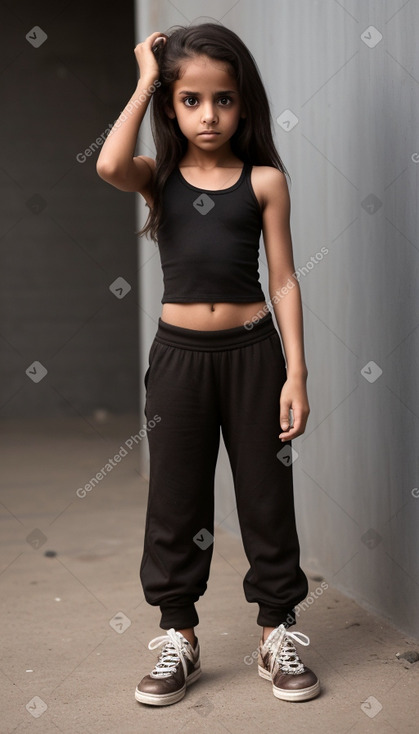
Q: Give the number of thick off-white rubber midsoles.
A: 2